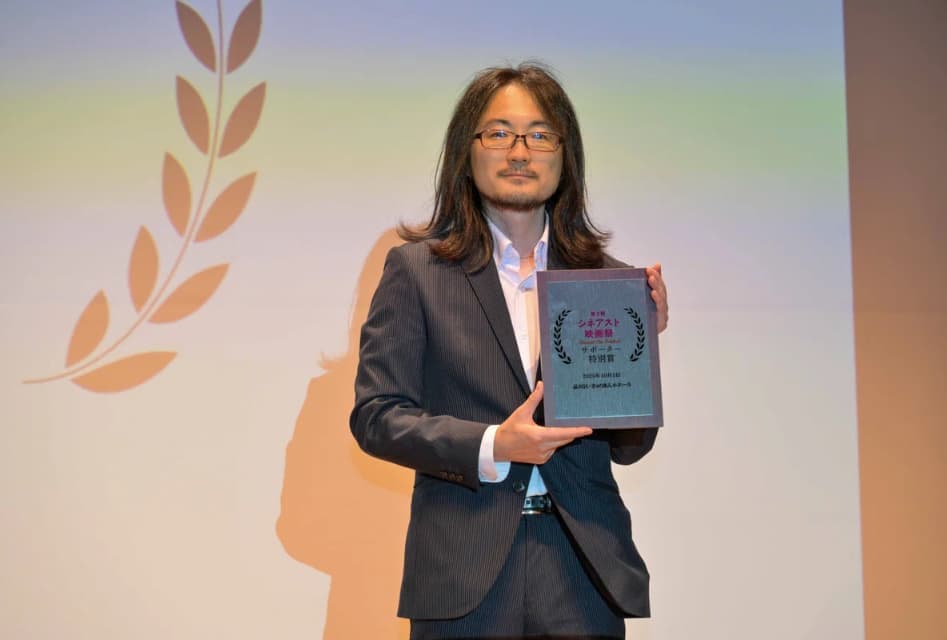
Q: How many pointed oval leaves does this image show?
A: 10